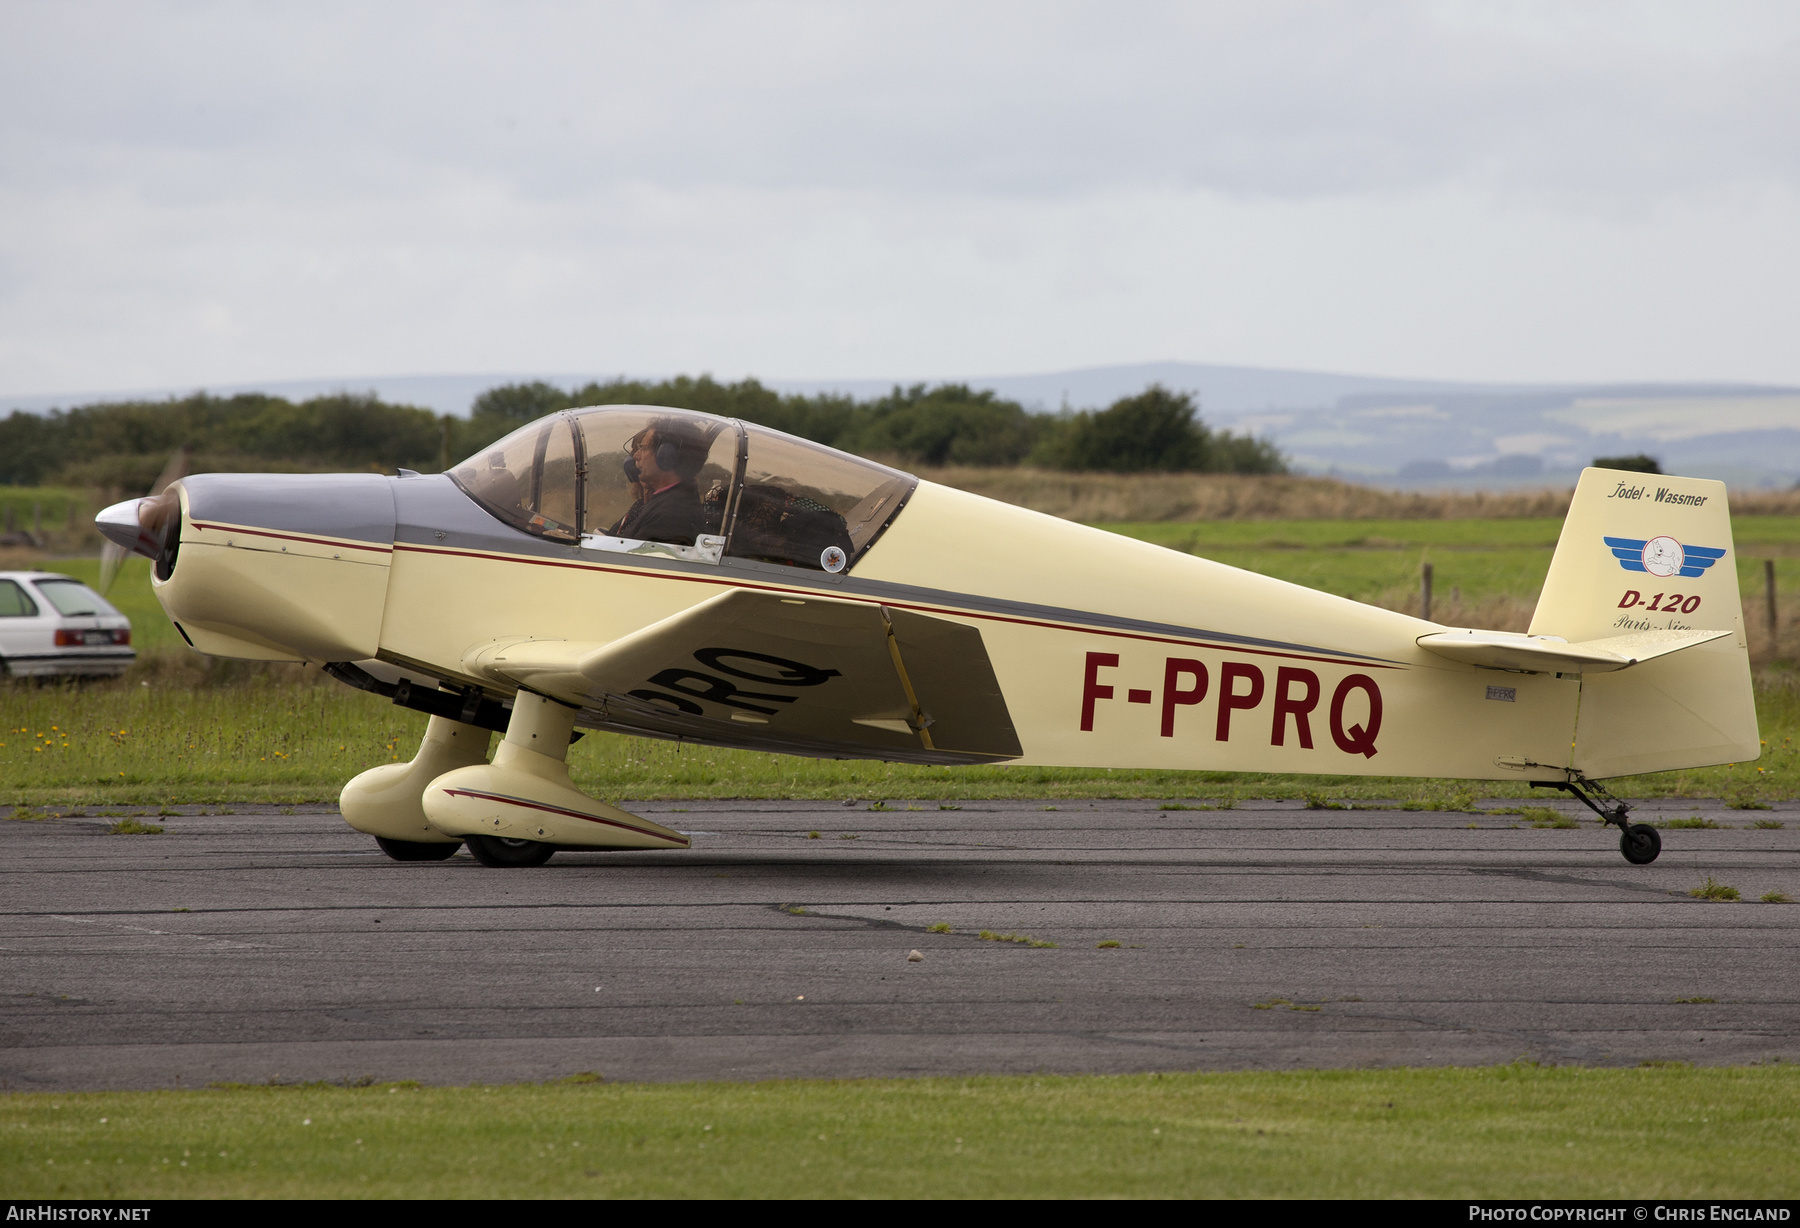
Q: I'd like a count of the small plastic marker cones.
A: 0